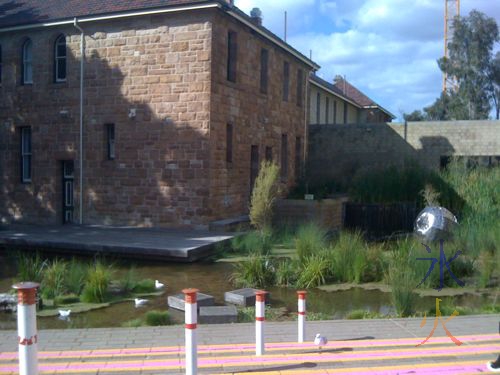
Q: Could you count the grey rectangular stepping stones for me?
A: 3